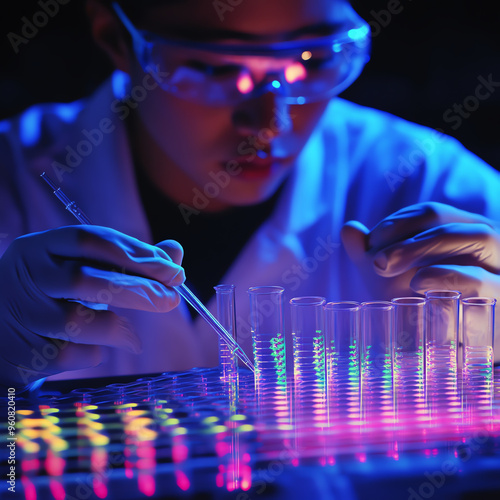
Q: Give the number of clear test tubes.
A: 8